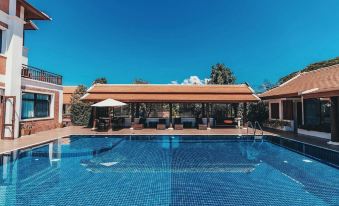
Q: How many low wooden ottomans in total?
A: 4